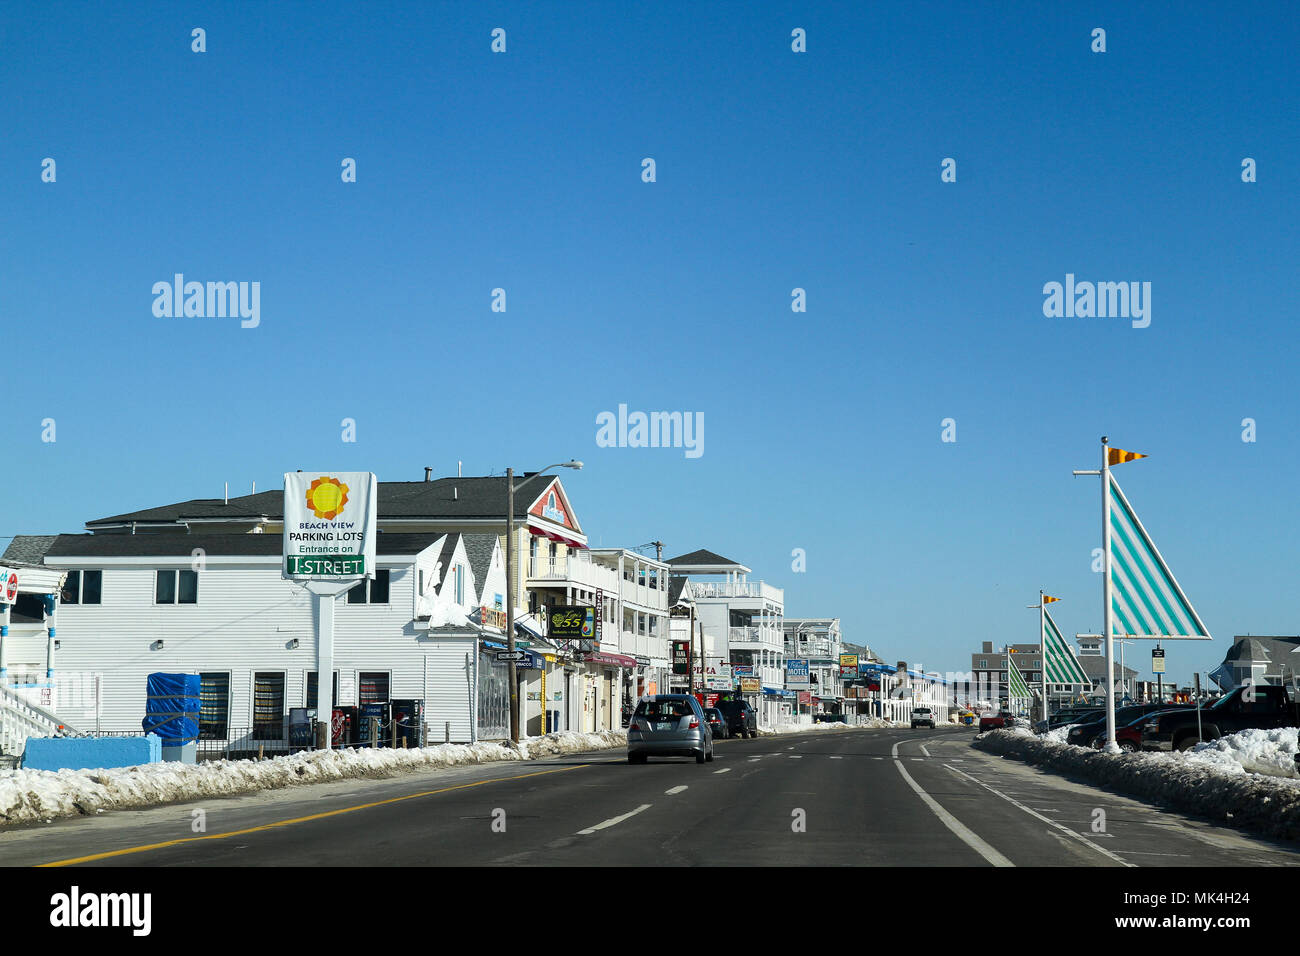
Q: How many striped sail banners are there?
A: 3